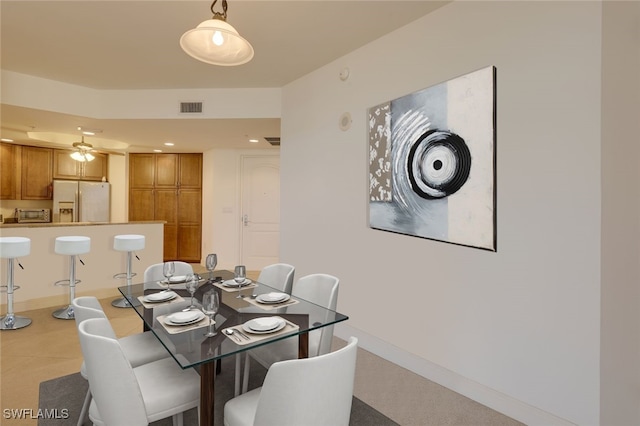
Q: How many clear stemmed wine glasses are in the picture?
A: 5